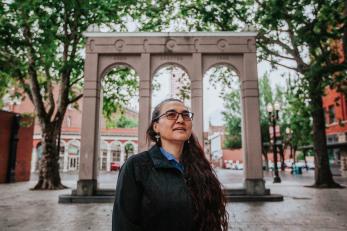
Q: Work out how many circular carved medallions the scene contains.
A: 3